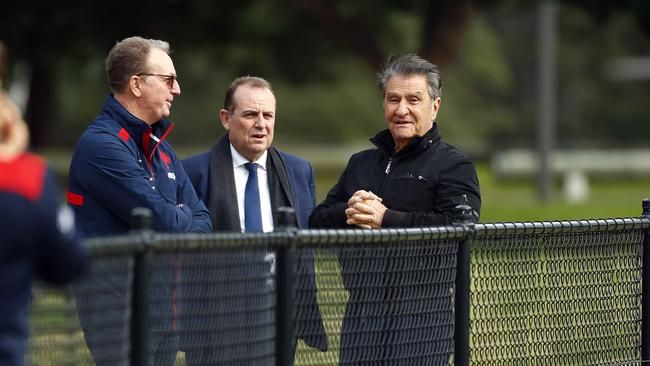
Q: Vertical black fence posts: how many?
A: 4